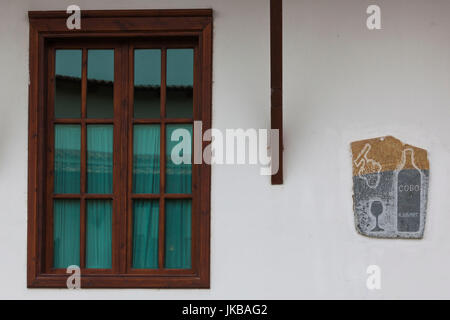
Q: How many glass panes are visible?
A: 12